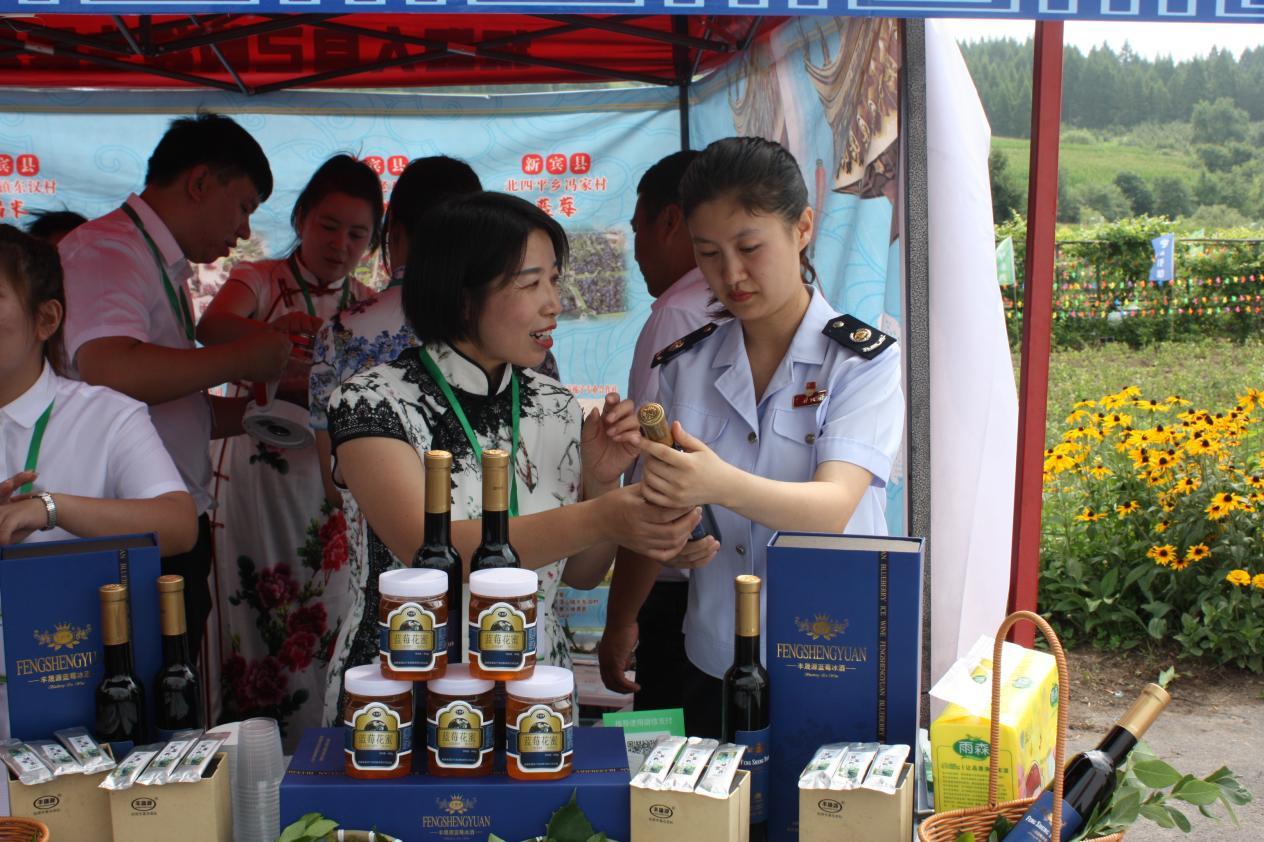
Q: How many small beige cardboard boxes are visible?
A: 4